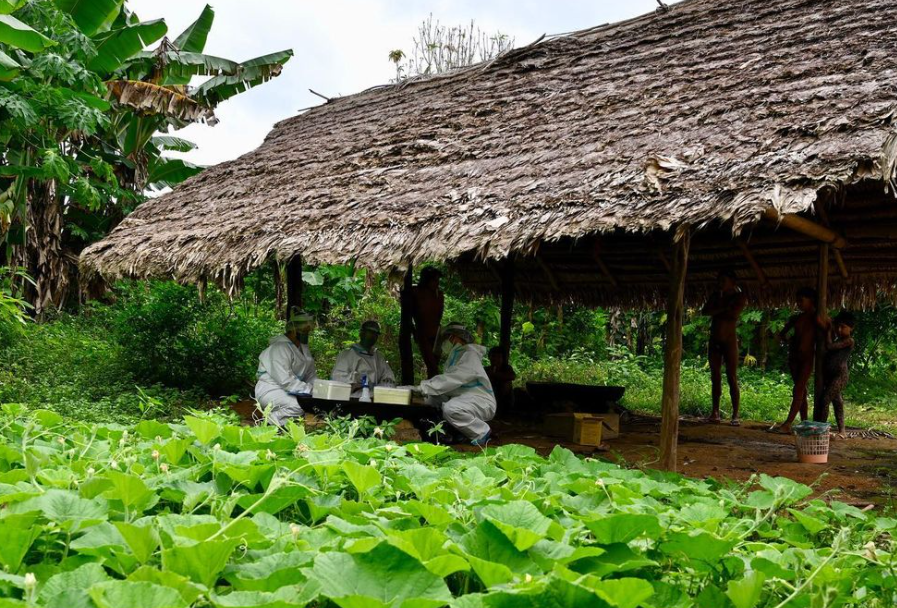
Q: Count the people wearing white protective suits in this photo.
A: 3